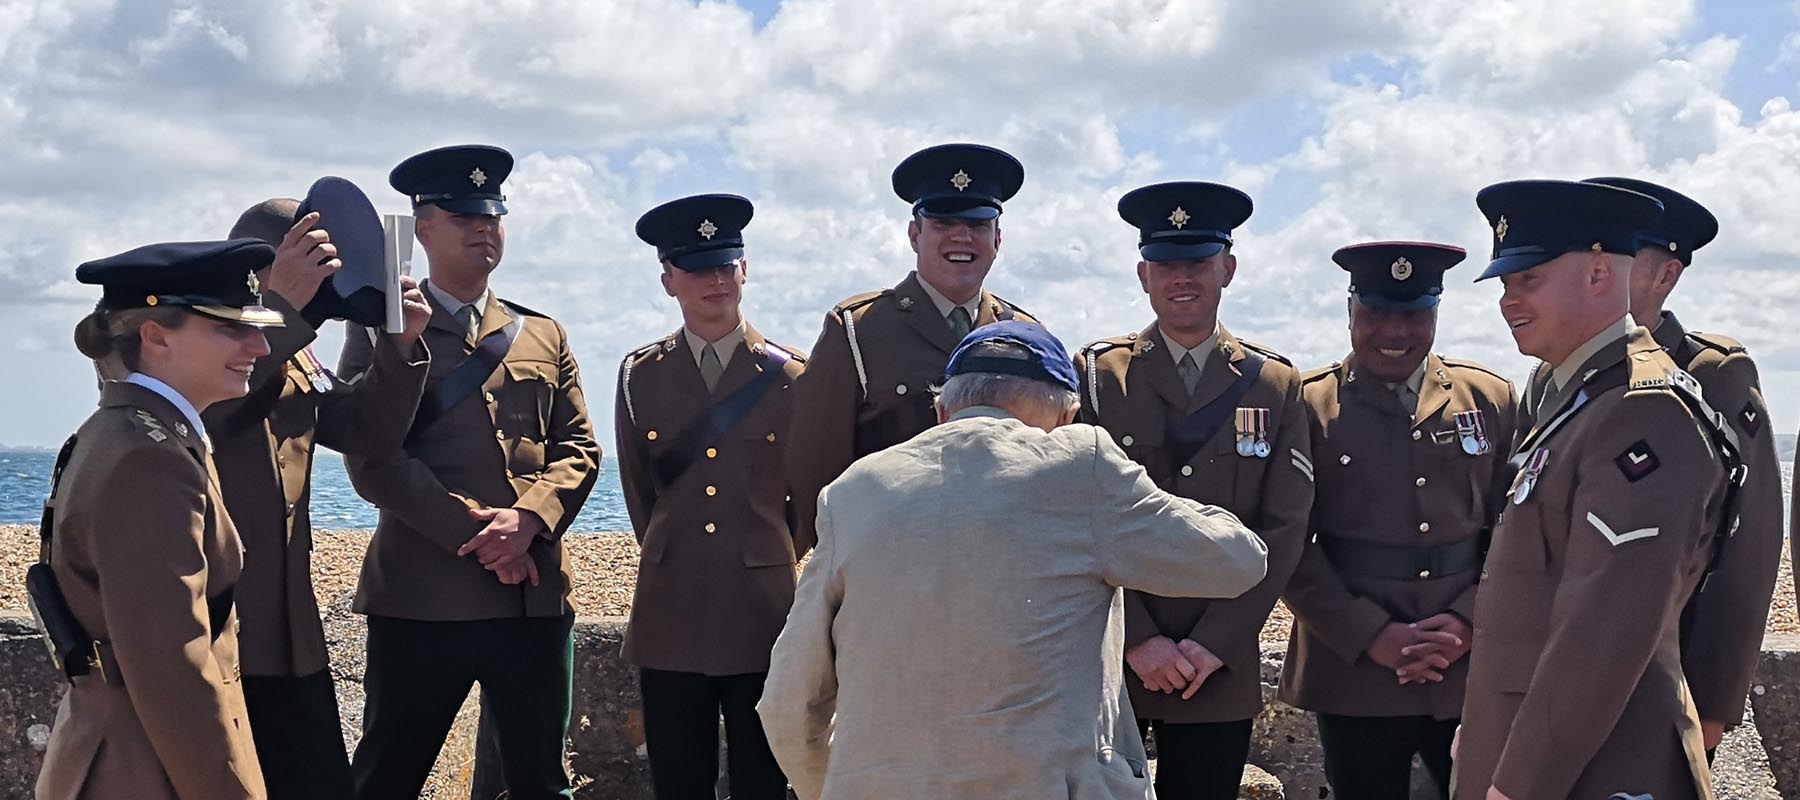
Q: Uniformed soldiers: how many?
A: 9